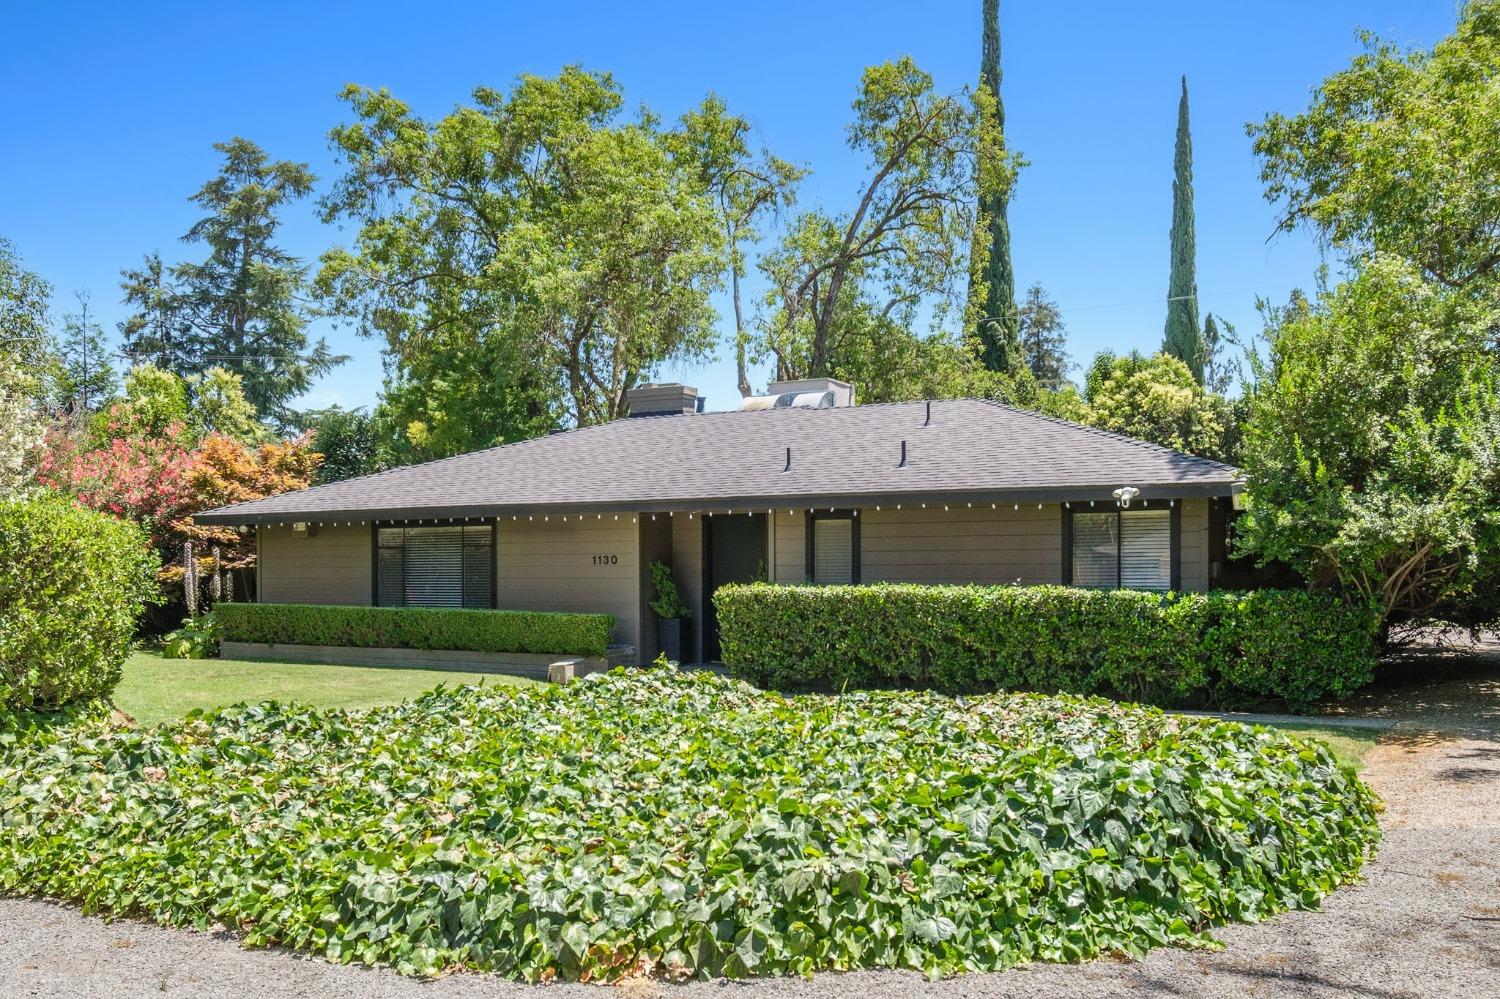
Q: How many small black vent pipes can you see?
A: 3